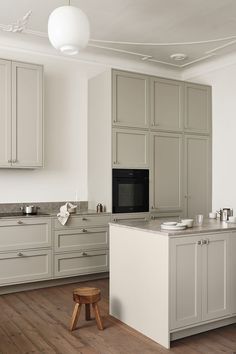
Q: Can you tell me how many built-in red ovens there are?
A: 0